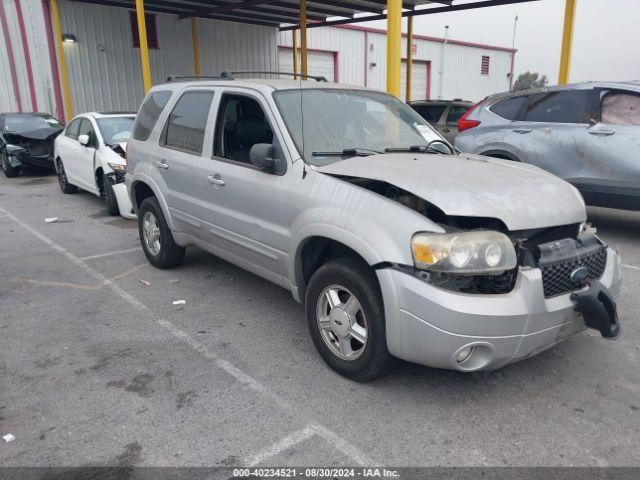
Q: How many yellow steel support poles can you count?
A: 8